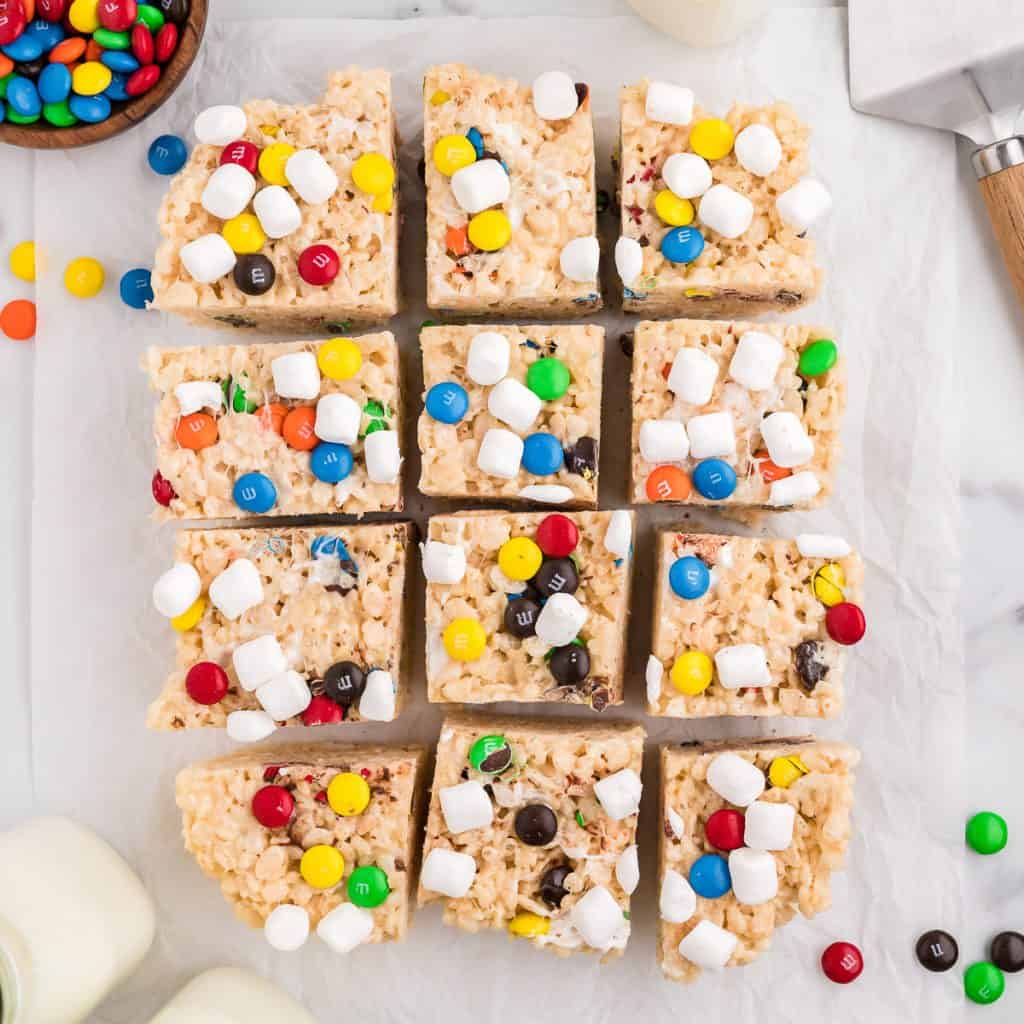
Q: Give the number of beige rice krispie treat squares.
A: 12